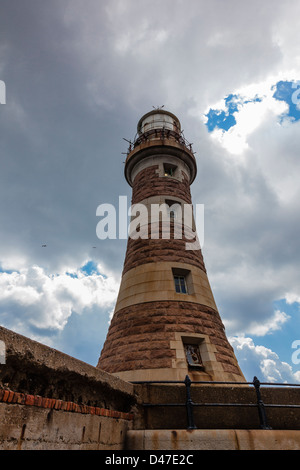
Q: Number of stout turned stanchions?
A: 2